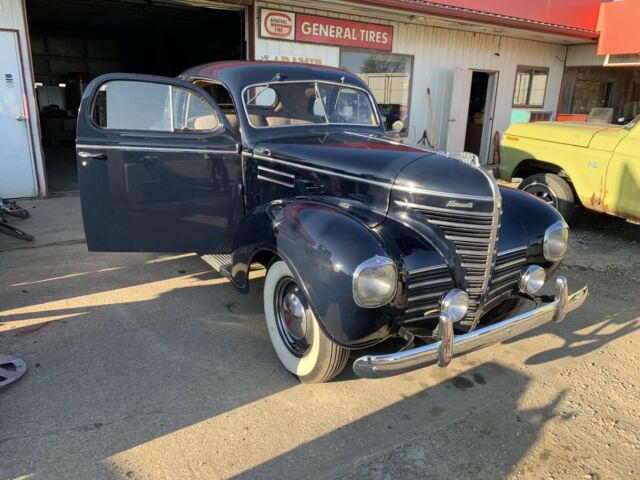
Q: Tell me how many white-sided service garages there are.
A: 1